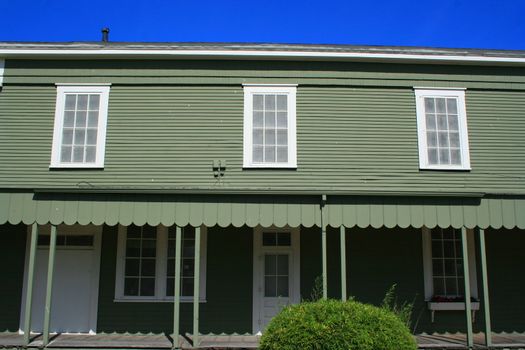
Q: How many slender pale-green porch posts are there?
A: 8